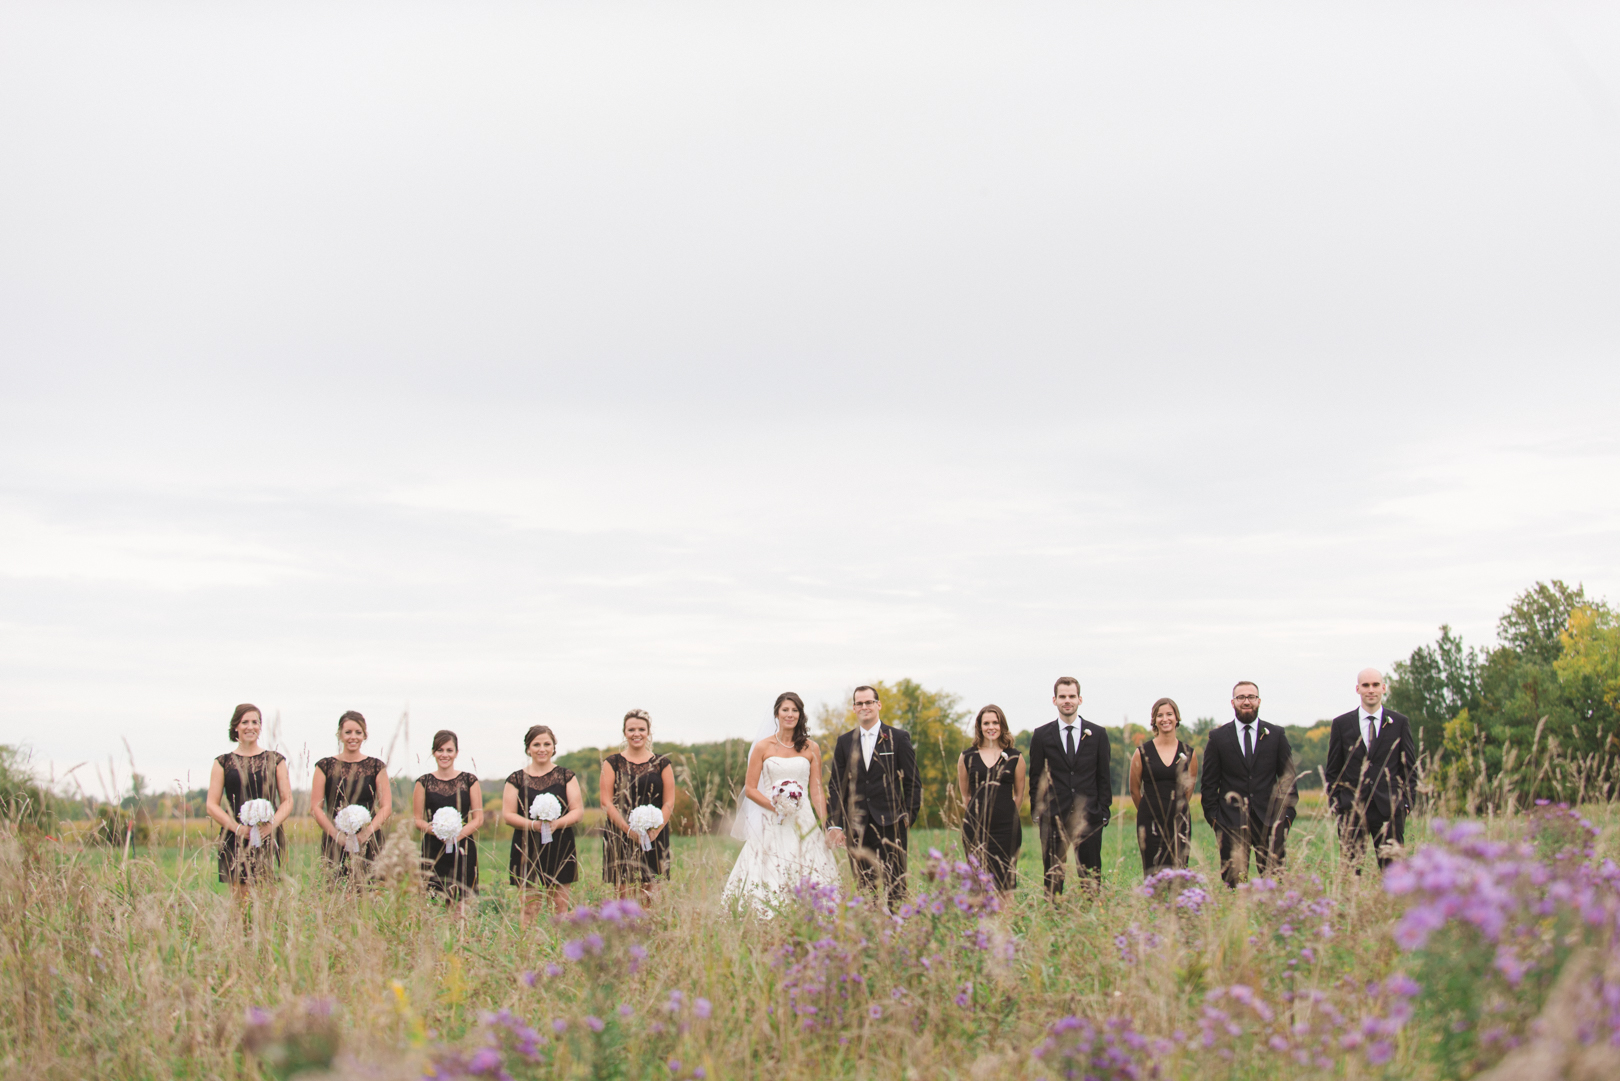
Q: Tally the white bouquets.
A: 5